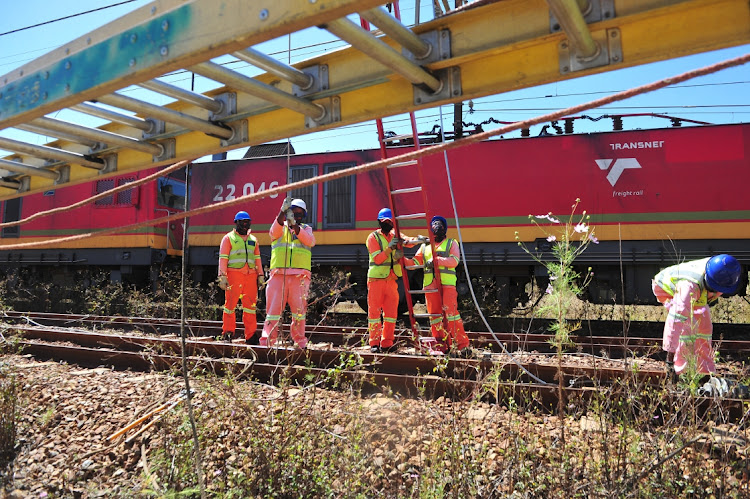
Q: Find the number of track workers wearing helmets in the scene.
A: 5